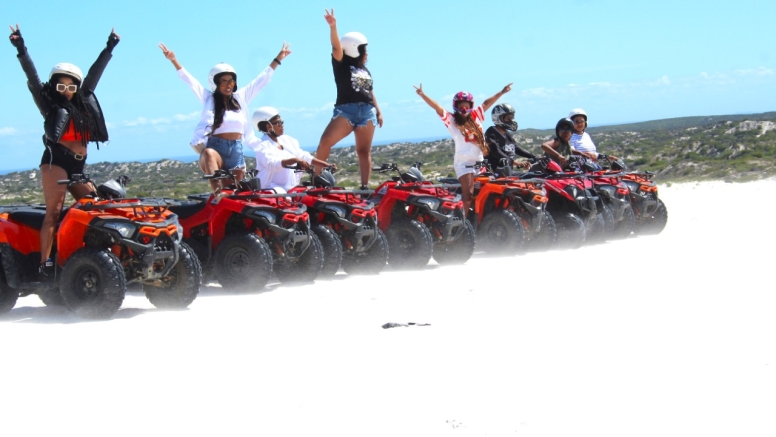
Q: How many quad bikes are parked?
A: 8